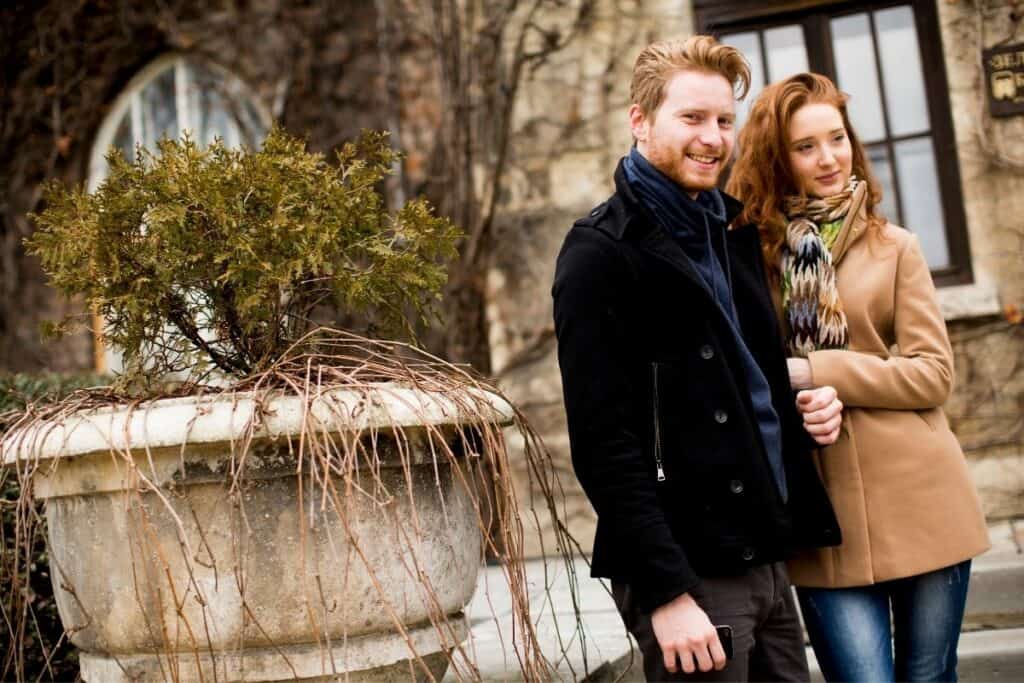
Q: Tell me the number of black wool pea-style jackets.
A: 1